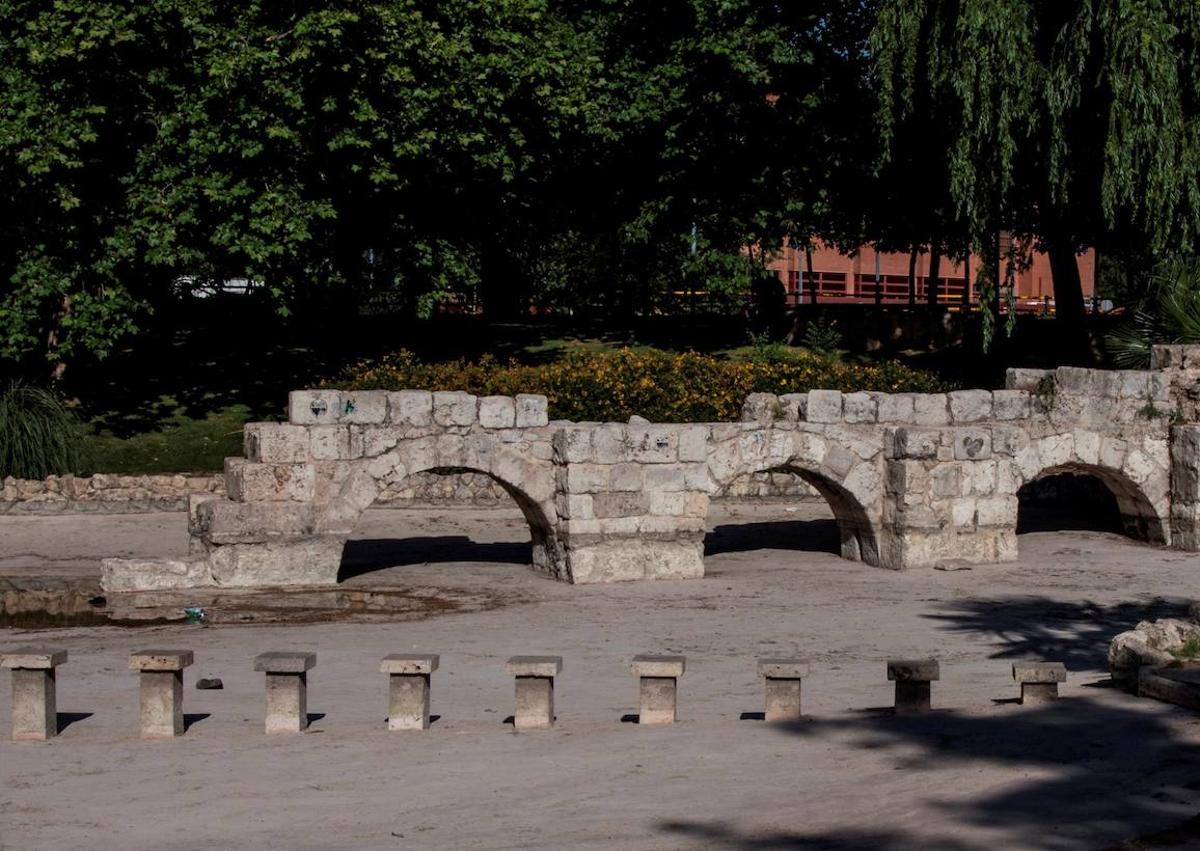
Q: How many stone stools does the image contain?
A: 9